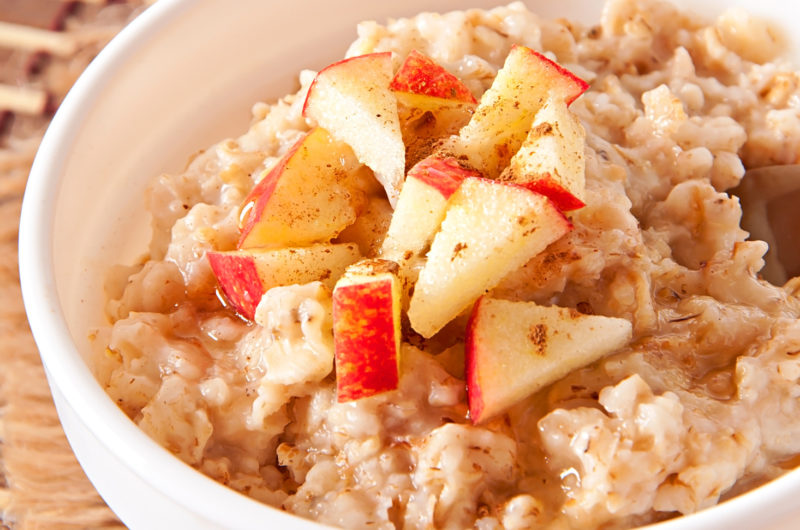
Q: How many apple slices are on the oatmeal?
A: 10